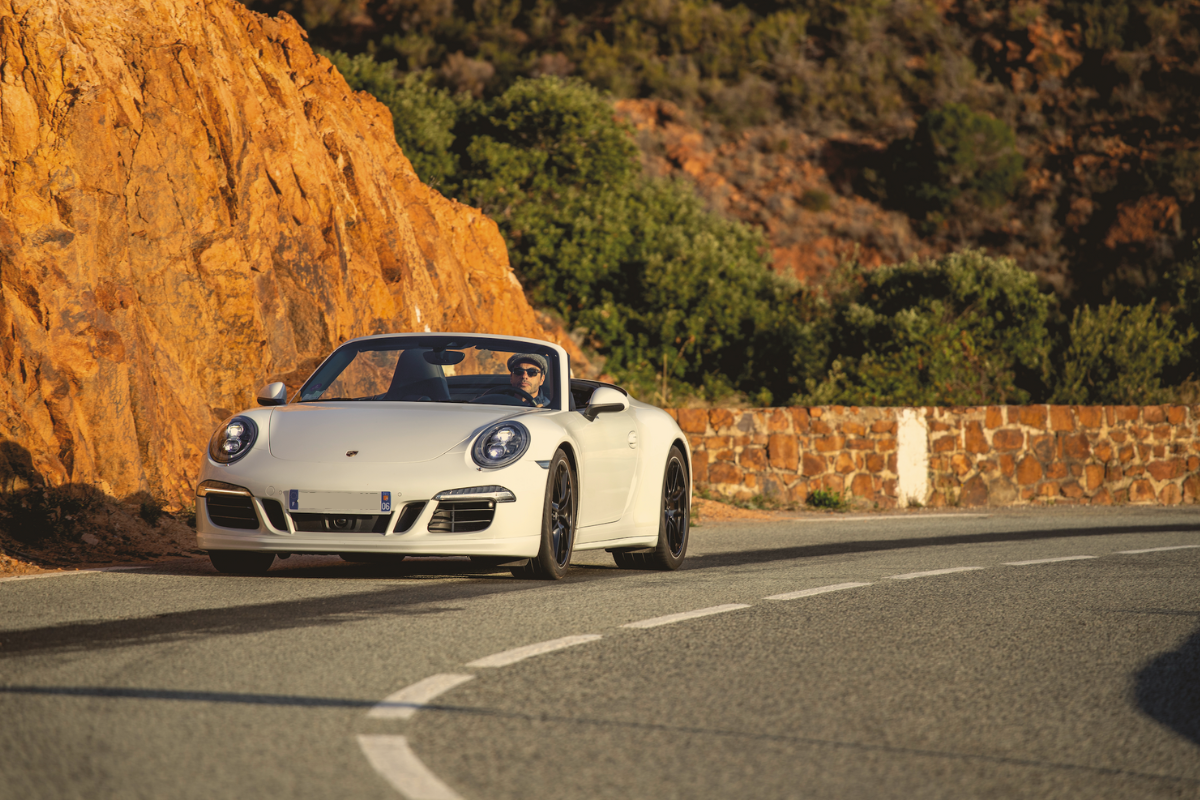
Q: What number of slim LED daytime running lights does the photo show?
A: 2